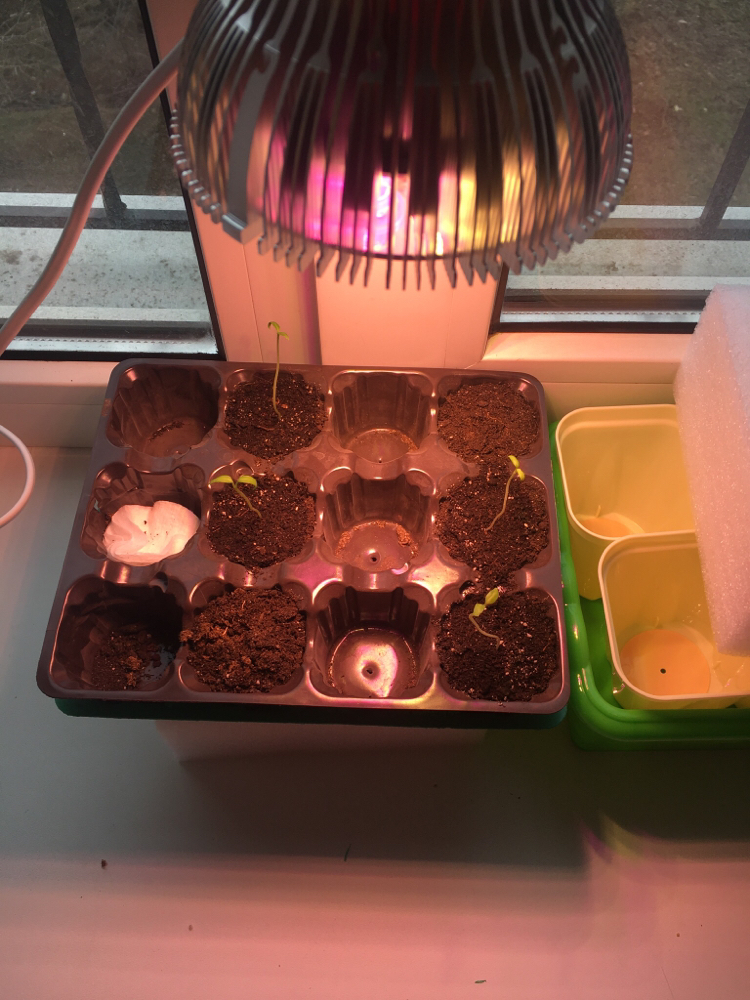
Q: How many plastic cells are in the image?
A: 12